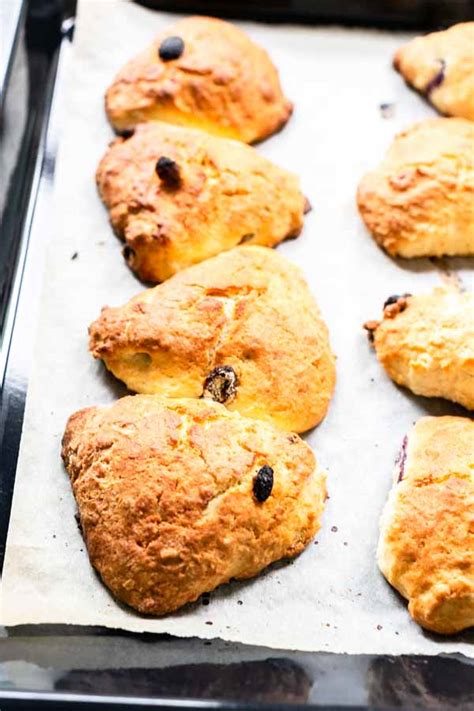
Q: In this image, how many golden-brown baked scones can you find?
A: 8